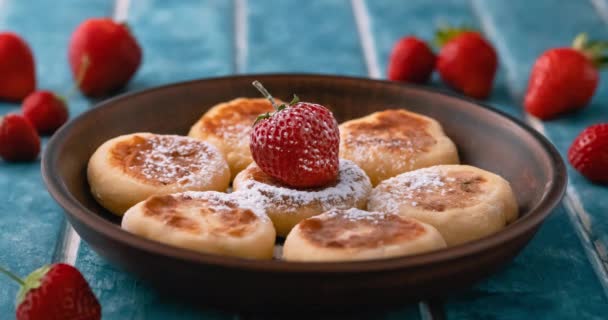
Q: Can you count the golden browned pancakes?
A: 7